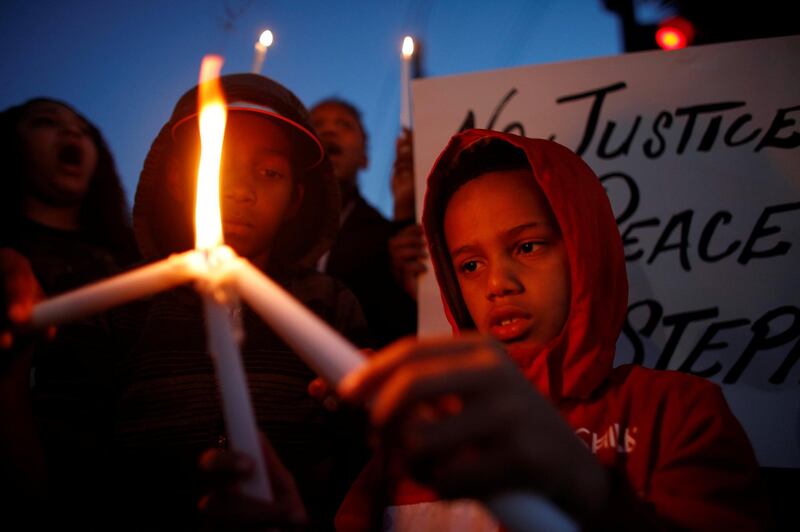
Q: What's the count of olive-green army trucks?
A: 0